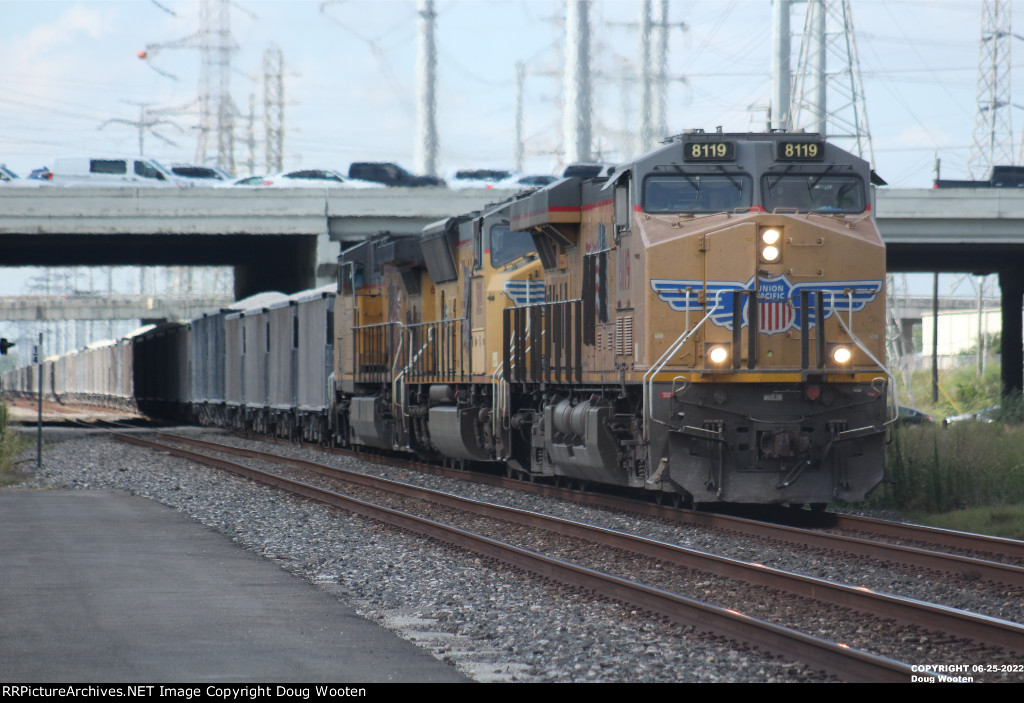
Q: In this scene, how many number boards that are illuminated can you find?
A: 2